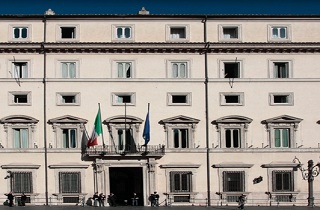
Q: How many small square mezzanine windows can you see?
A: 6